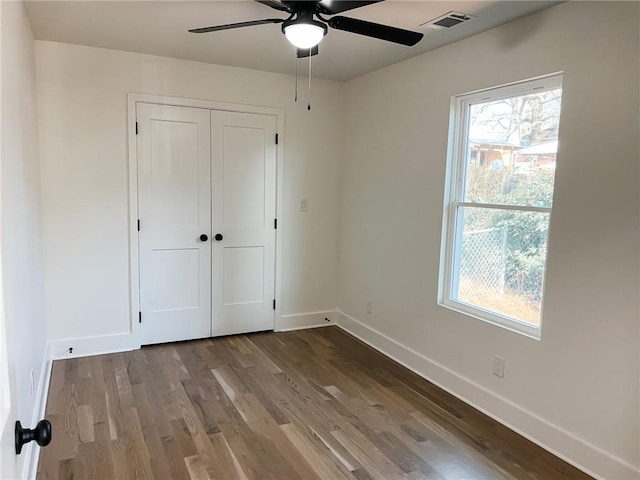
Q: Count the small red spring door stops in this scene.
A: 0